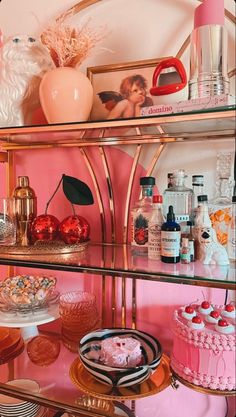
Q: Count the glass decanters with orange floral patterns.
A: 1